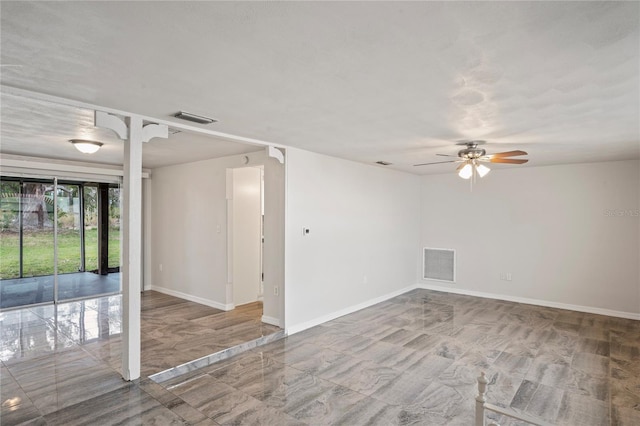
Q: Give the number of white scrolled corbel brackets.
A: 3